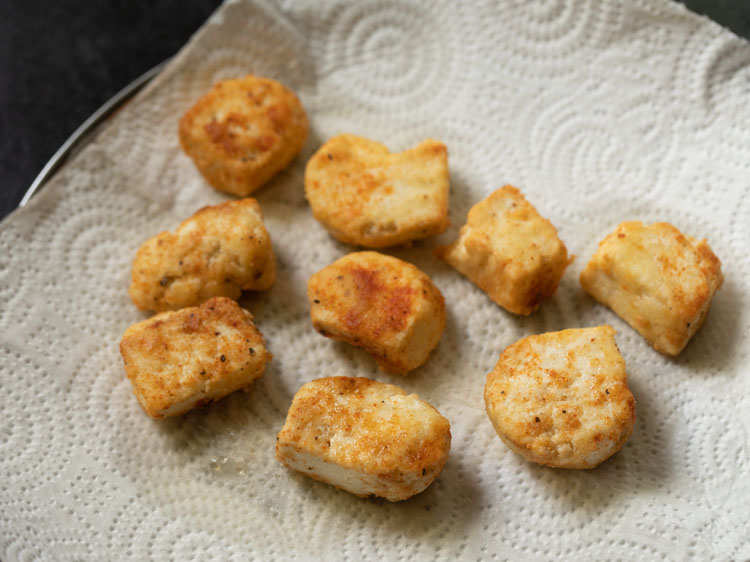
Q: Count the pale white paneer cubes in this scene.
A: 0